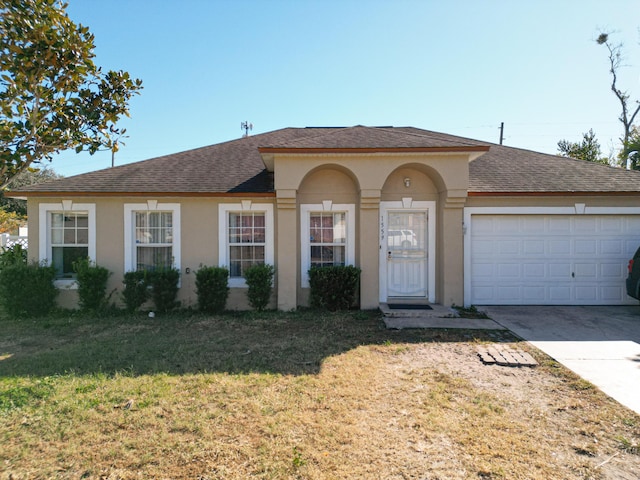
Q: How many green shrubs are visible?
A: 7